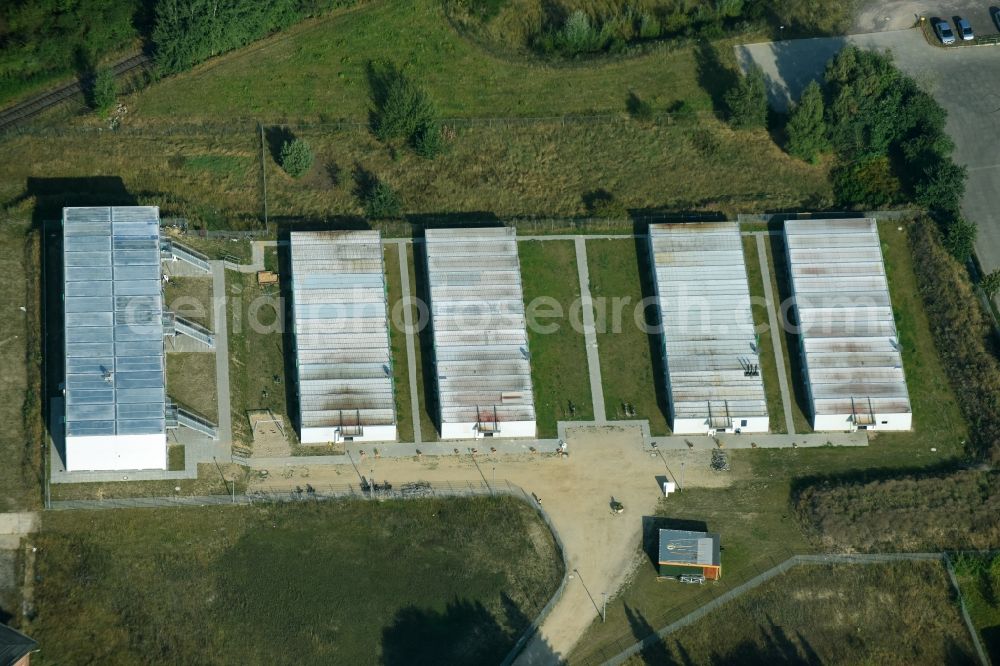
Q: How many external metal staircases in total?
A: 3